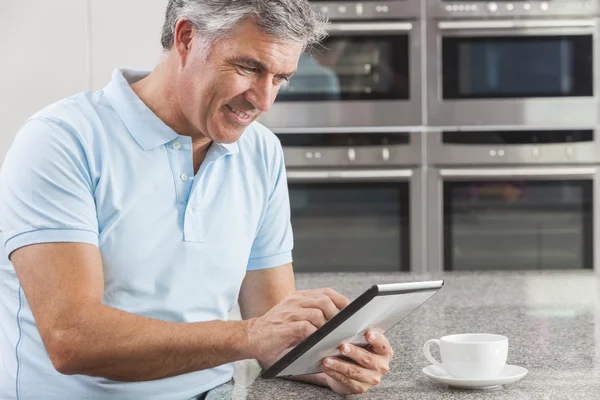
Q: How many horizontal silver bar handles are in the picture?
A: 4